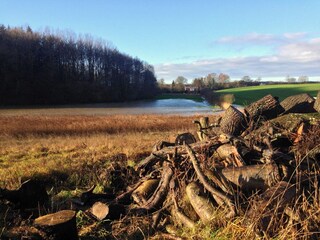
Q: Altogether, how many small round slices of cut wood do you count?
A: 2